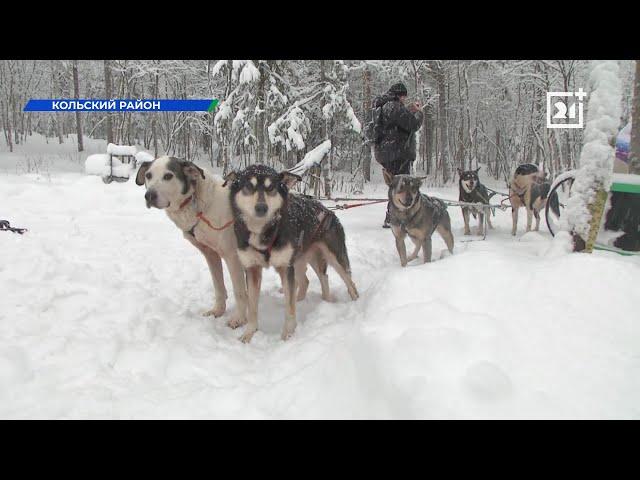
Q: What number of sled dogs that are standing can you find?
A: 5